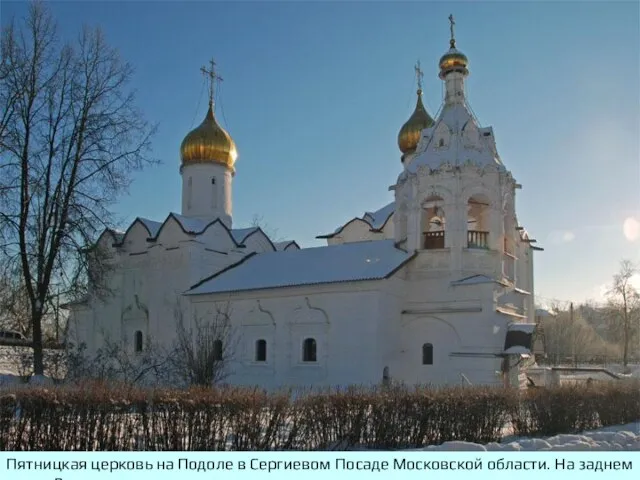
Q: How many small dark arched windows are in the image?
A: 5